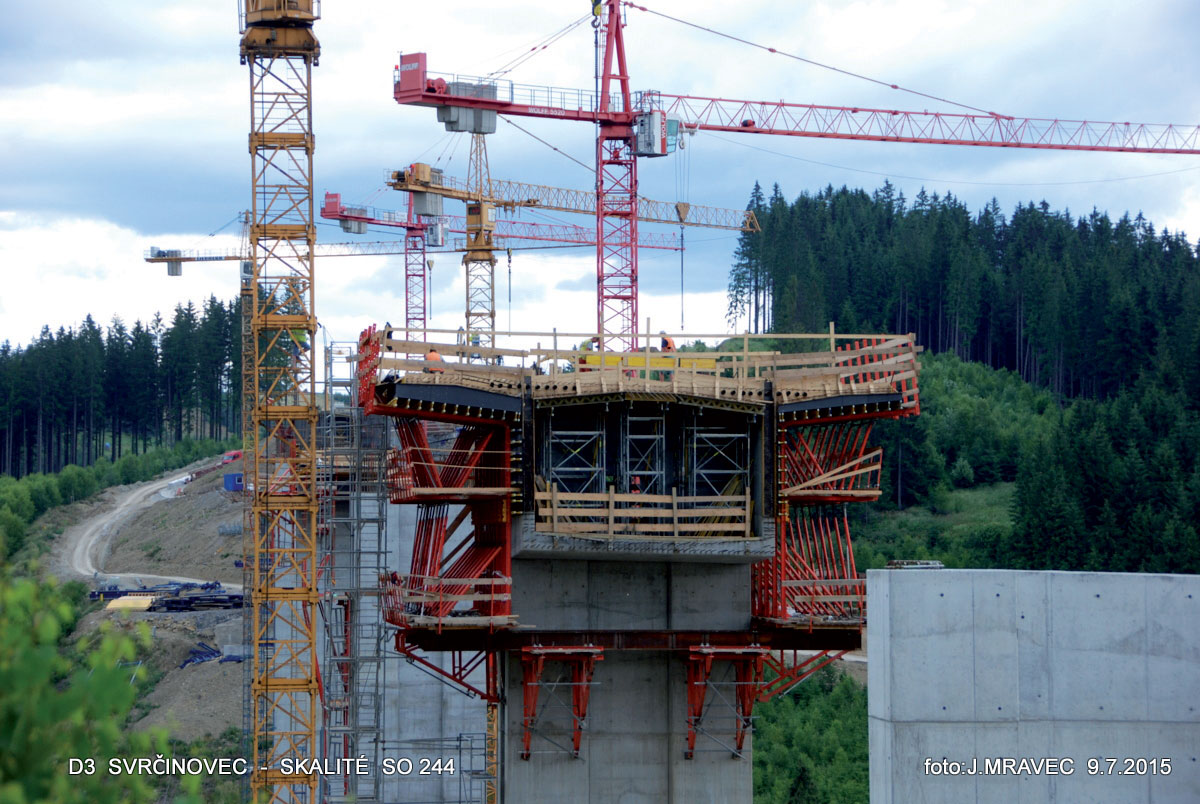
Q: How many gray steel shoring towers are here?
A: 3